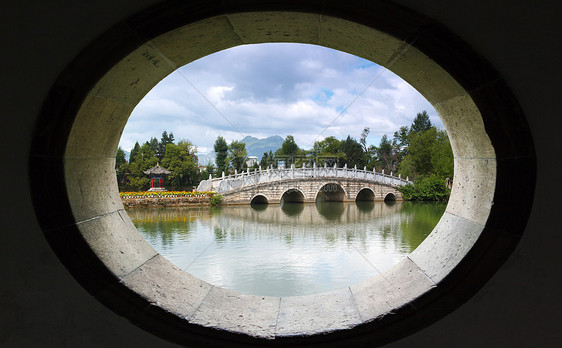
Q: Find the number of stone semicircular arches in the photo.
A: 5